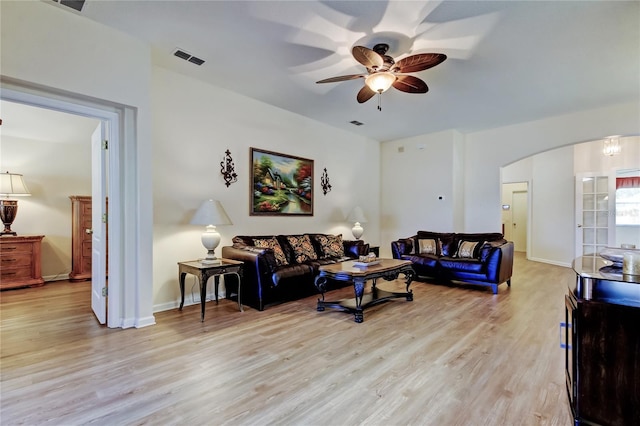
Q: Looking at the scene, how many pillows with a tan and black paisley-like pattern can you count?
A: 3